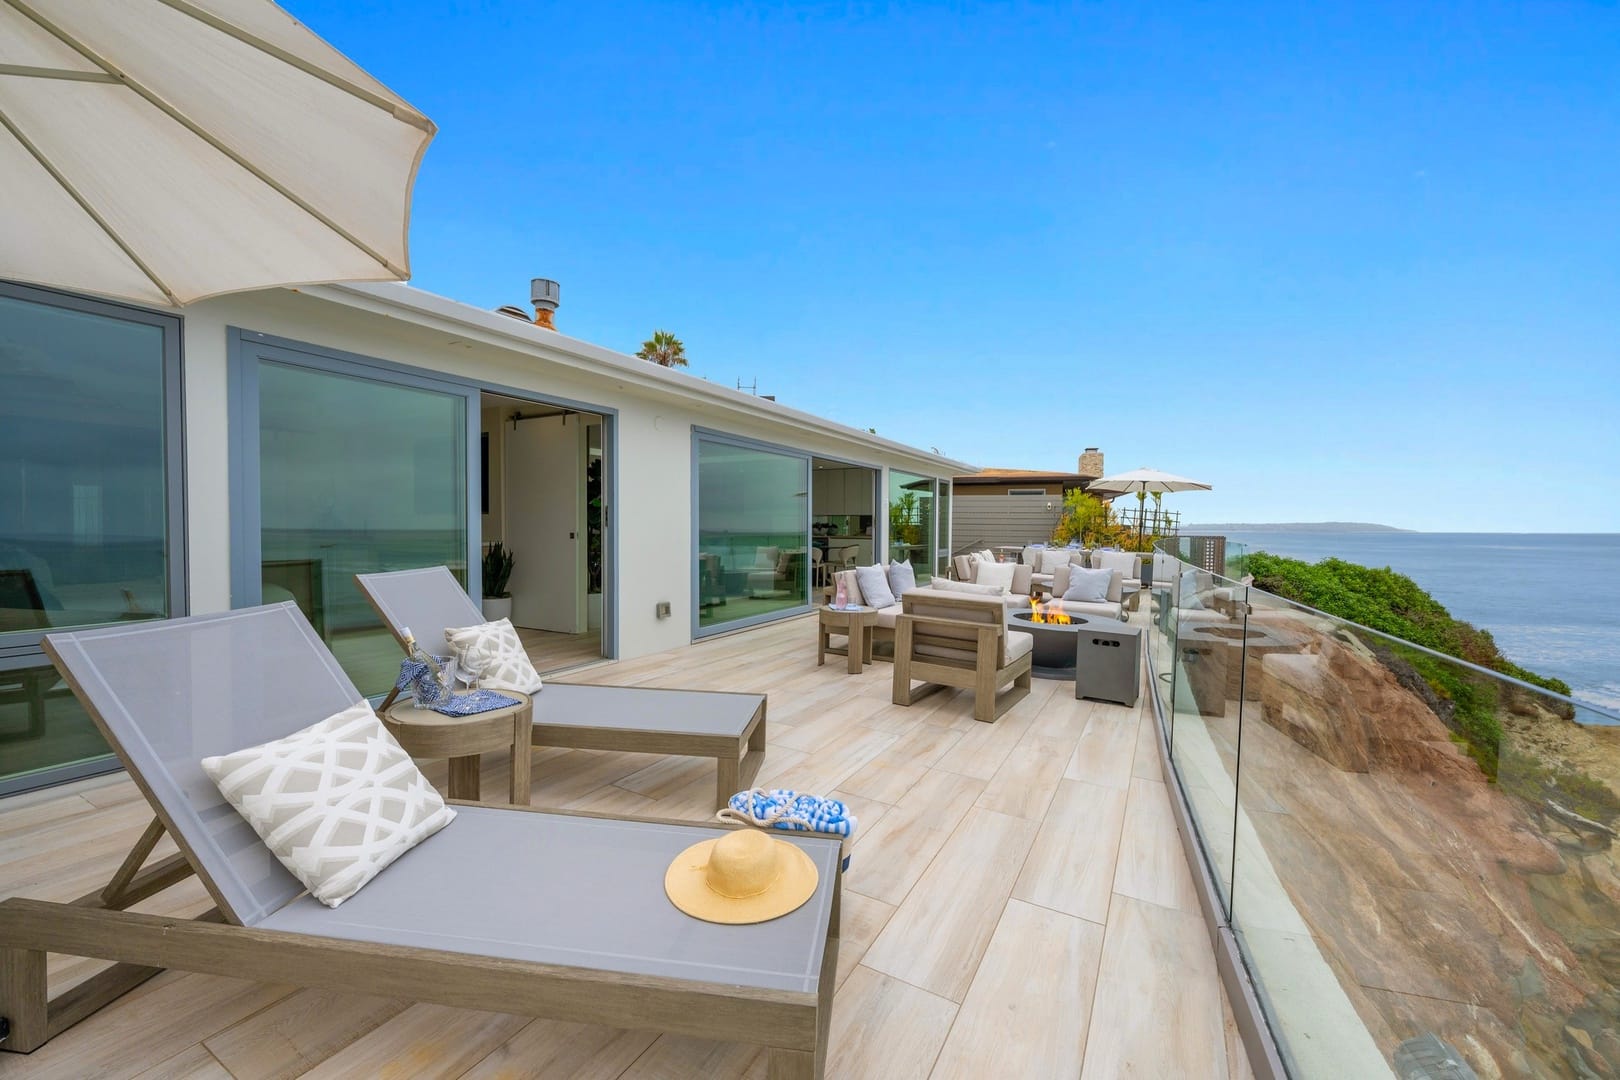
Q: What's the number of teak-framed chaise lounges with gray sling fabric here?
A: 2